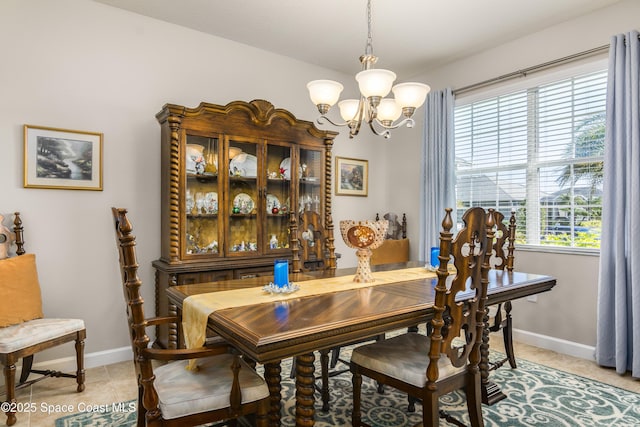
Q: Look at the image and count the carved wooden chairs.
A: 6